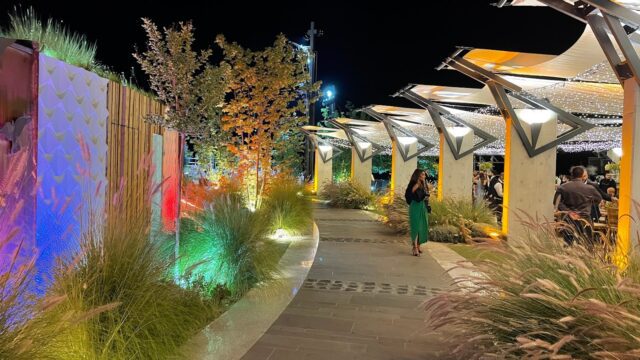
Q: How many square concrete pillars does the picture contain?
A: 6